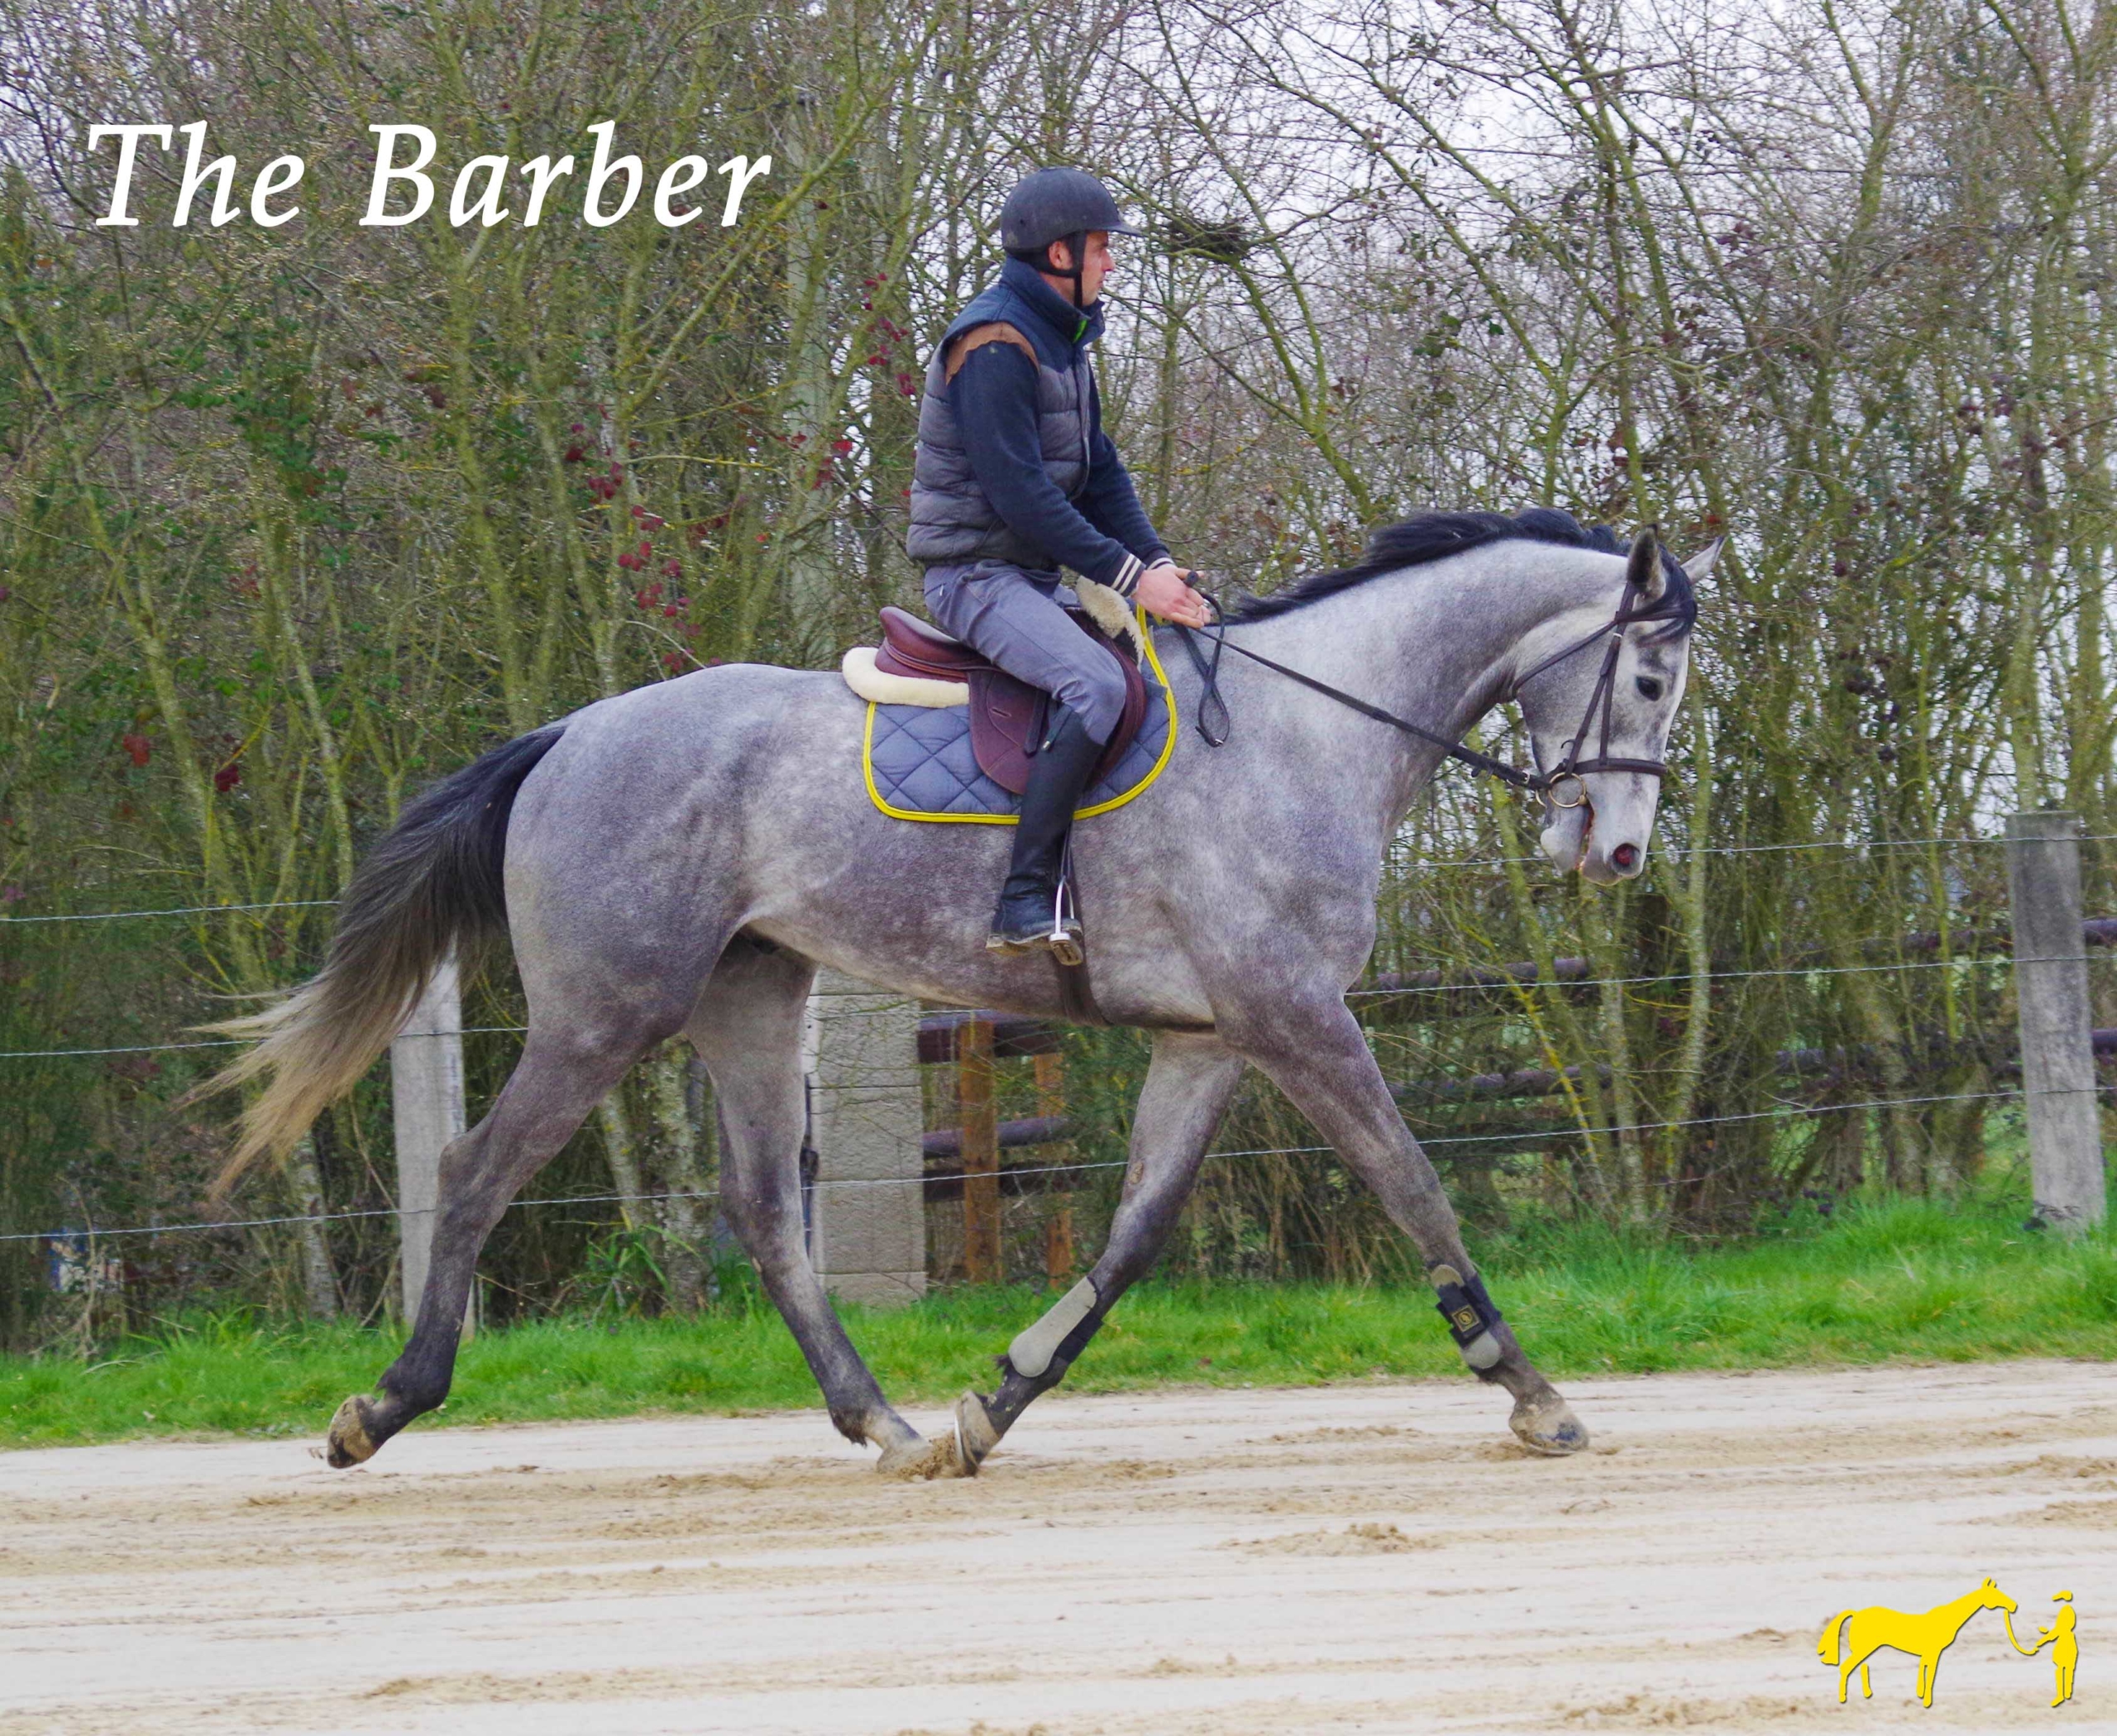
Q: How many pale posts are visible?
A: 3